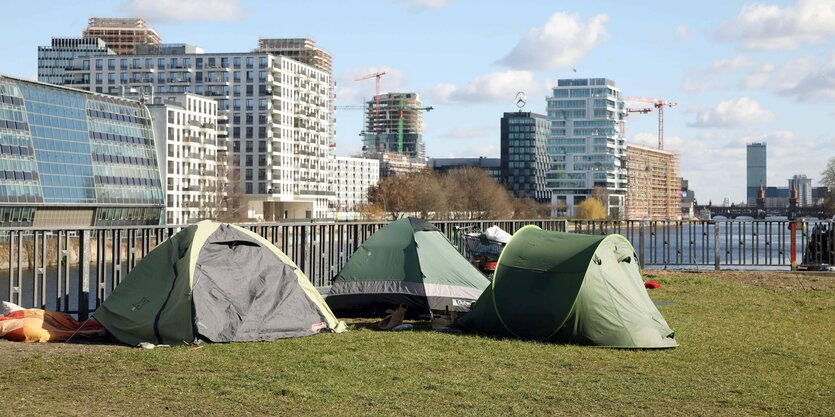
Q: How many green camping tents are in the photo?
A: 3